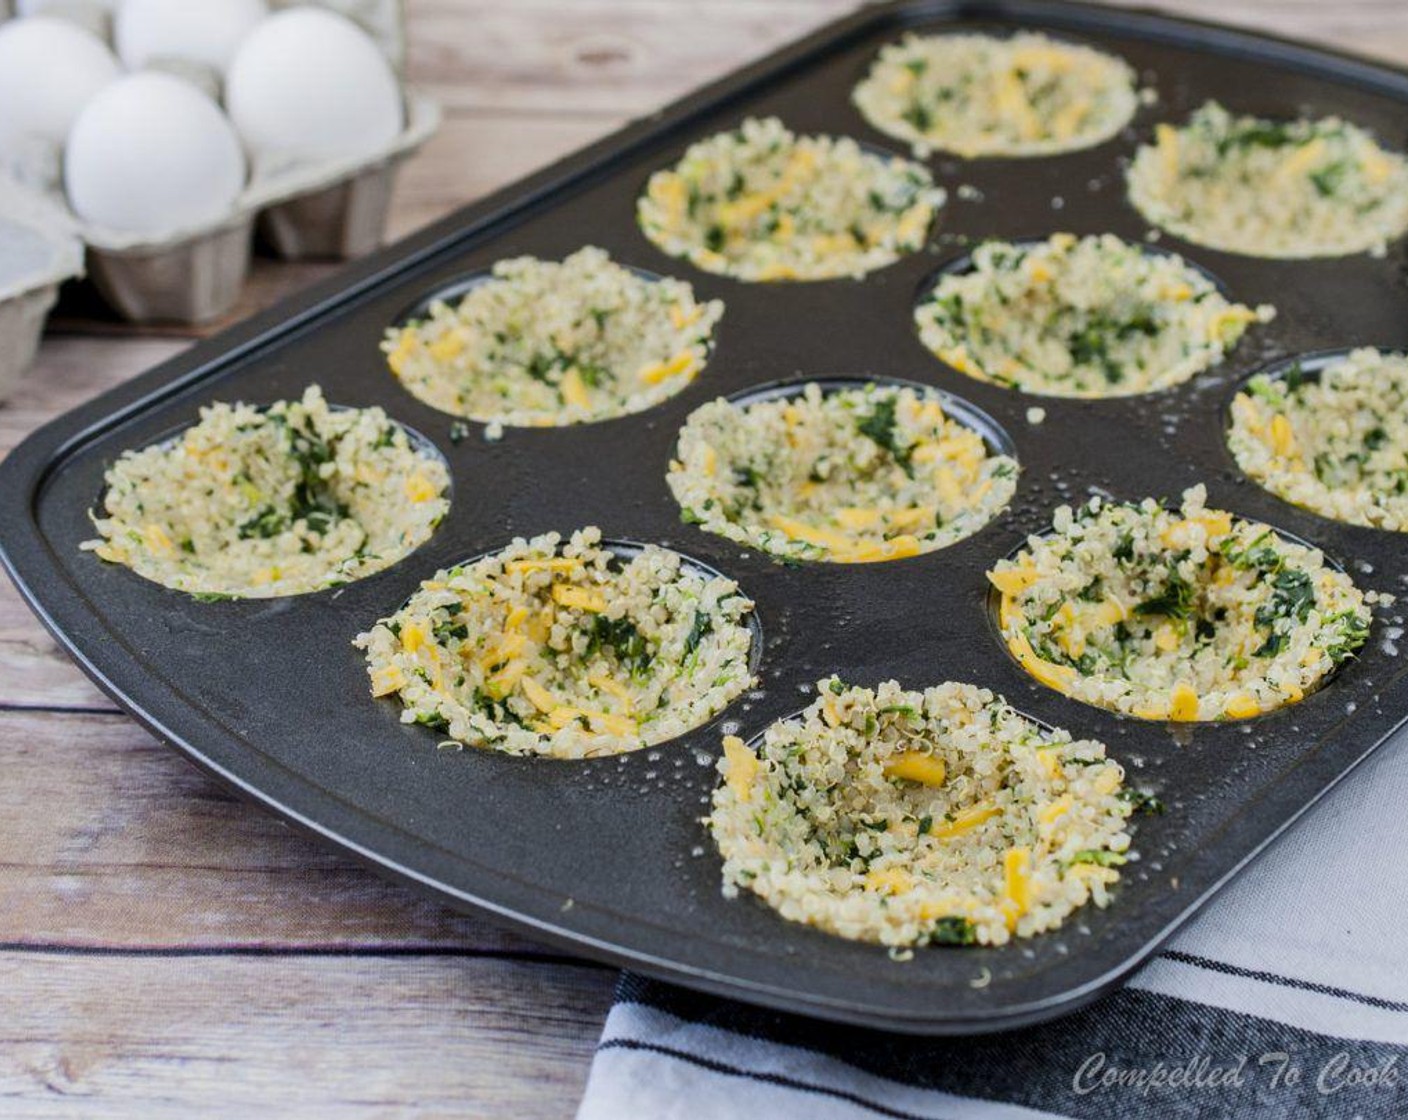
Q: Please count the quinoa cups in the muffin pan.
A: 11